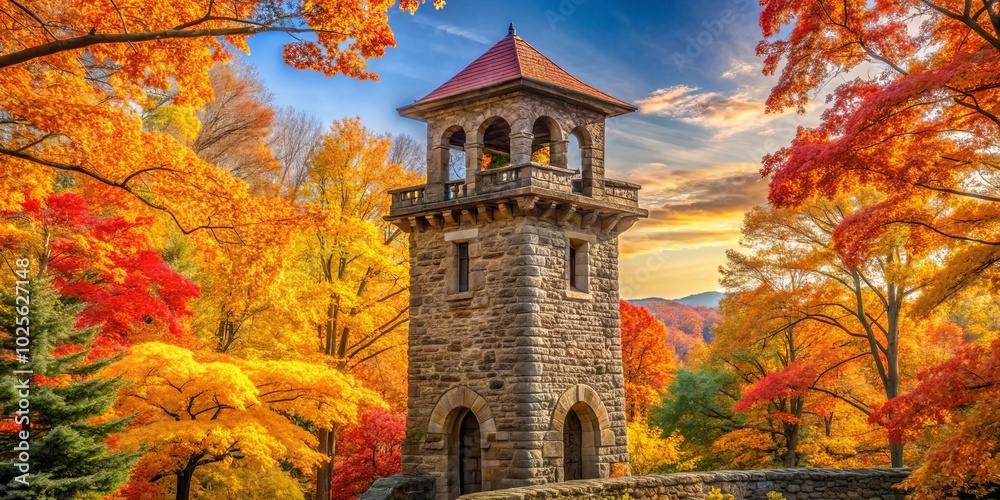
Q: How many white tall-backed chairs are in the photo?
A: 0